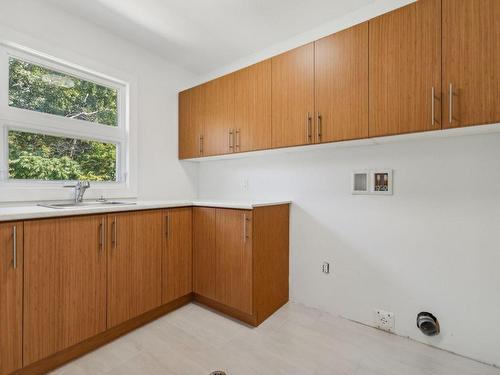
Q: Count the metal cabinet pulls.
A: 12